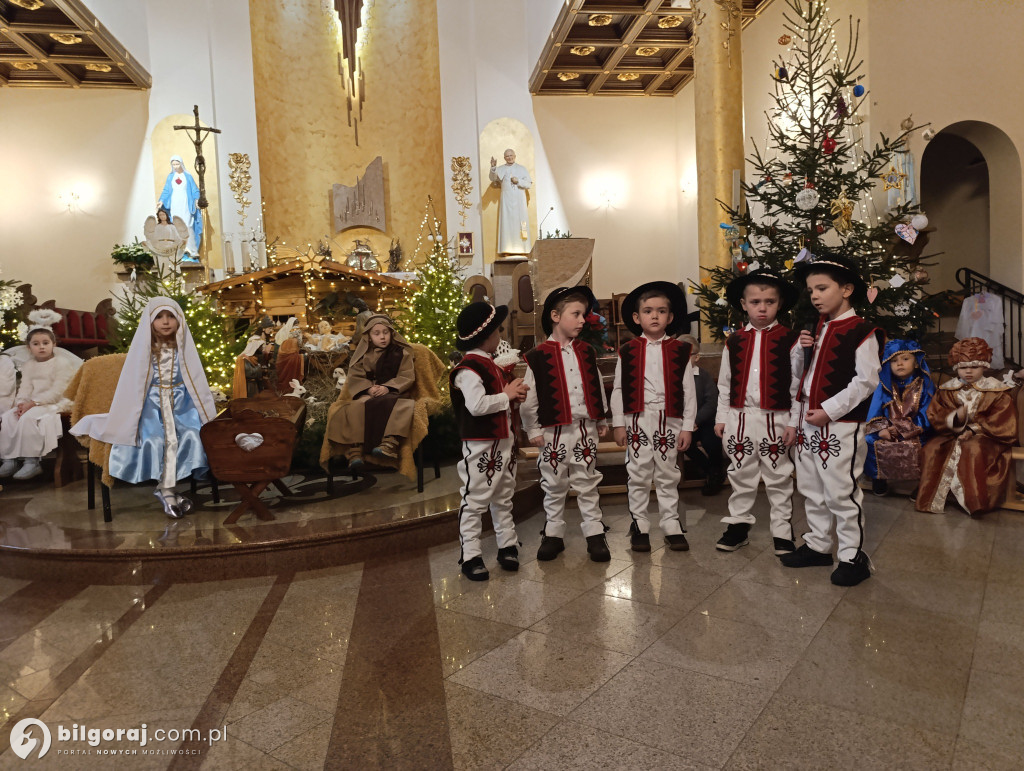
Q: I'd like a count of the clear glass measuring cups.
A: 0